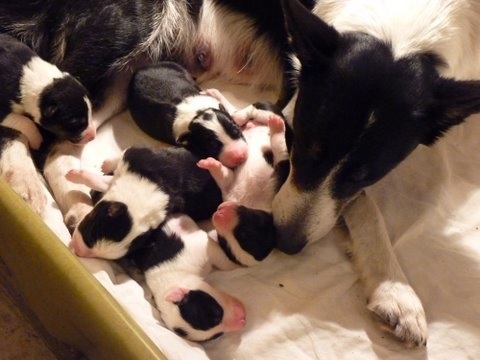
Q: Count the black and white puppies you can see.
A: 5